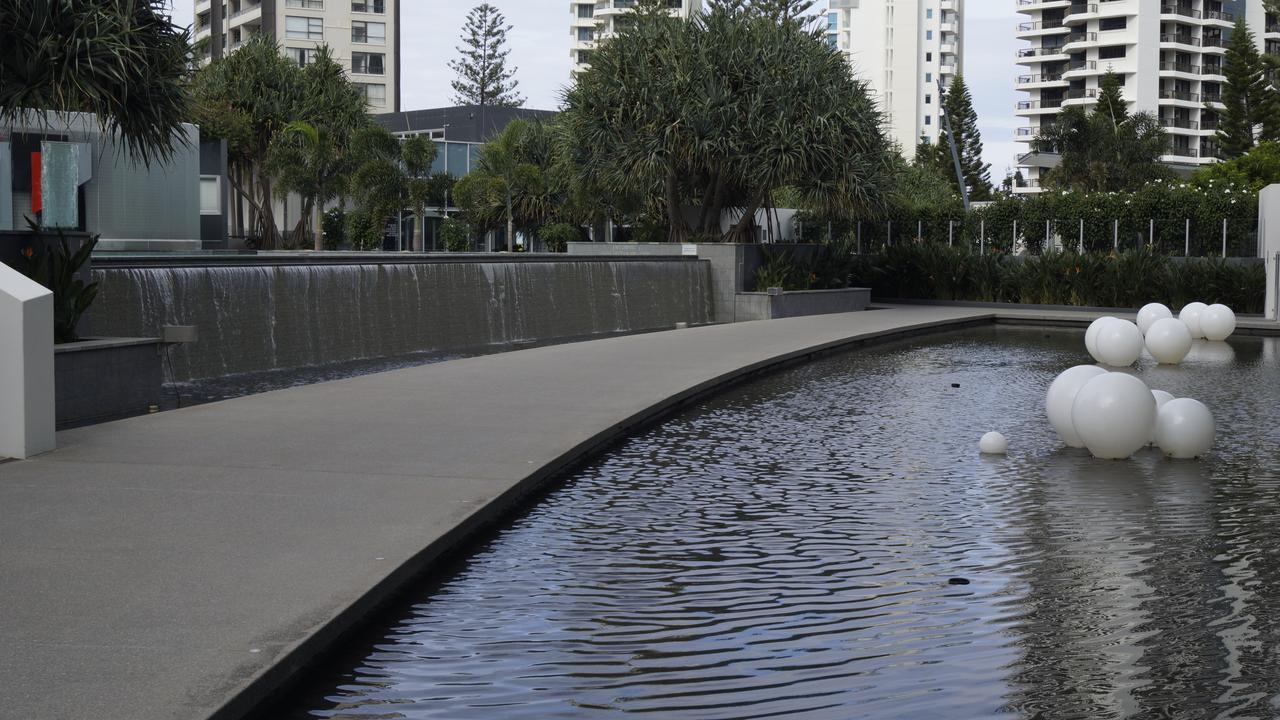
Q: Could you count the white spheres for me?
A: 11